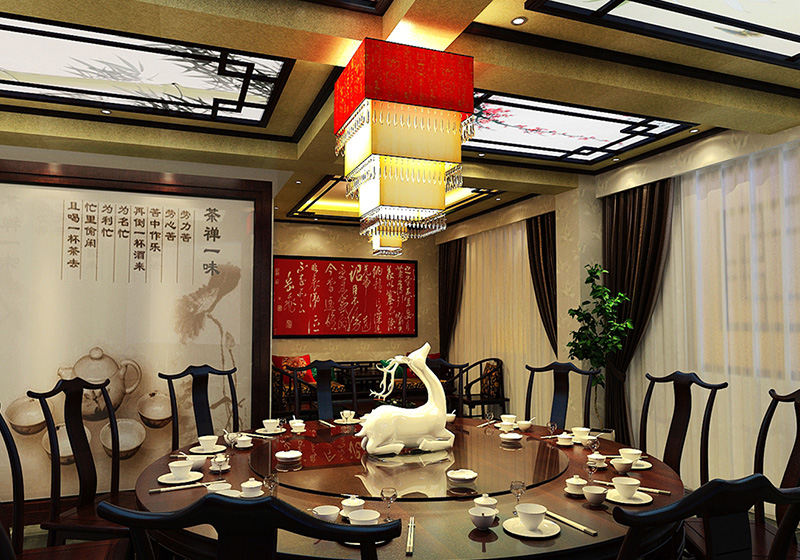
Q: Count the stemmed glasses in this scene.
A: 11